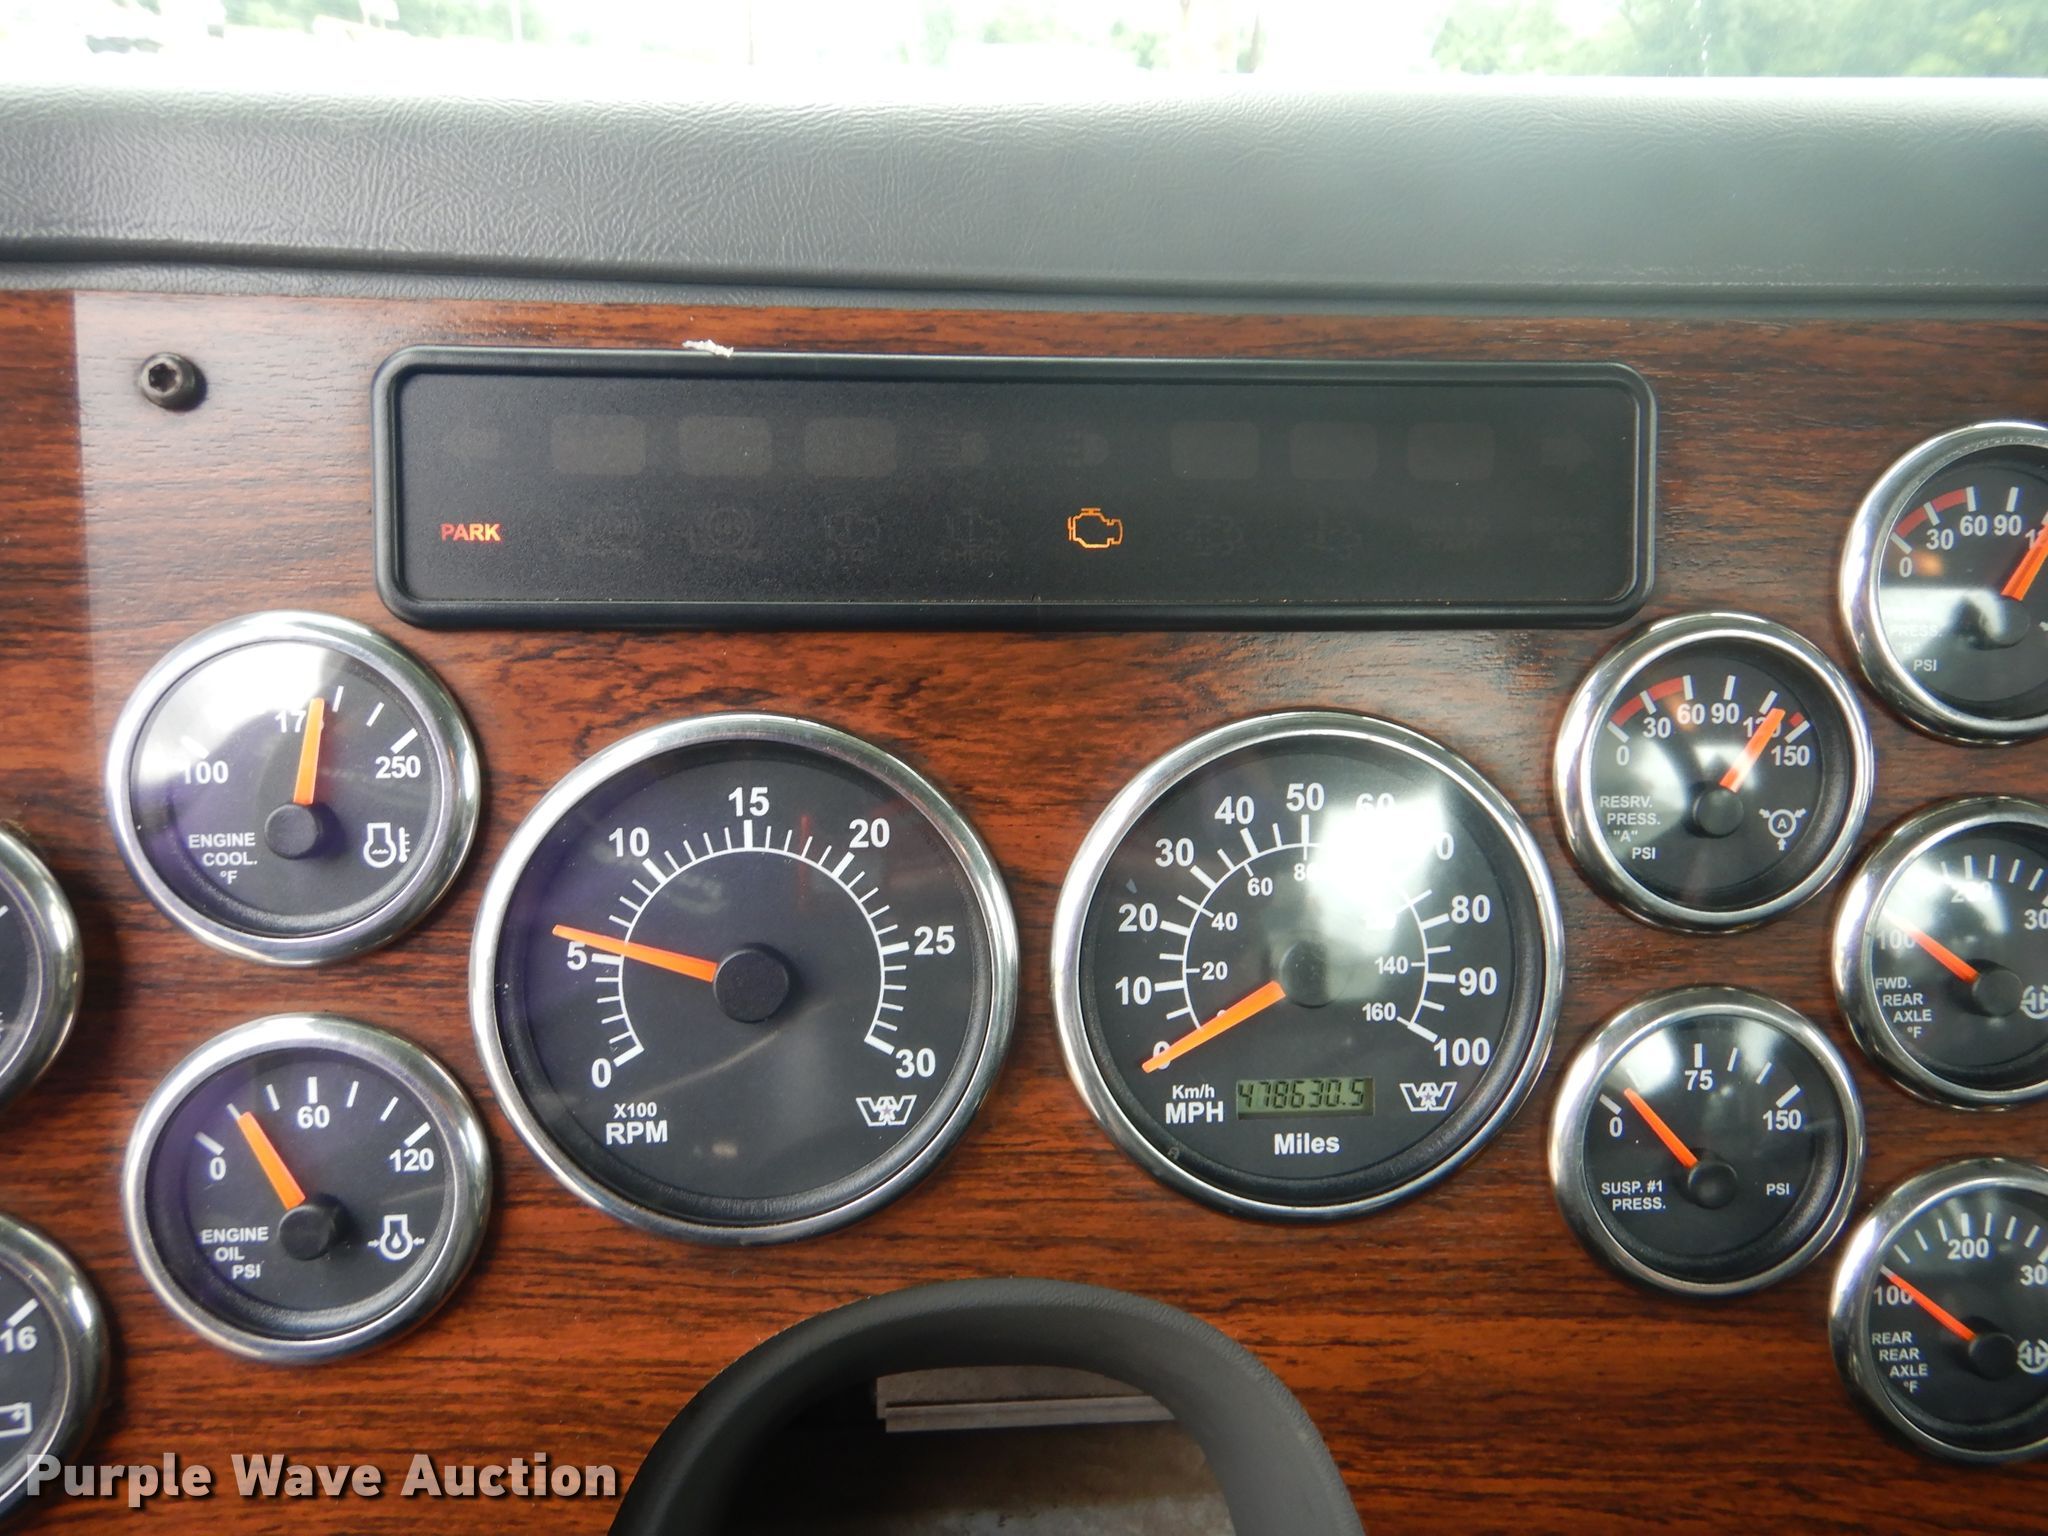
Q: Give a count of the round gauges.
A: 11